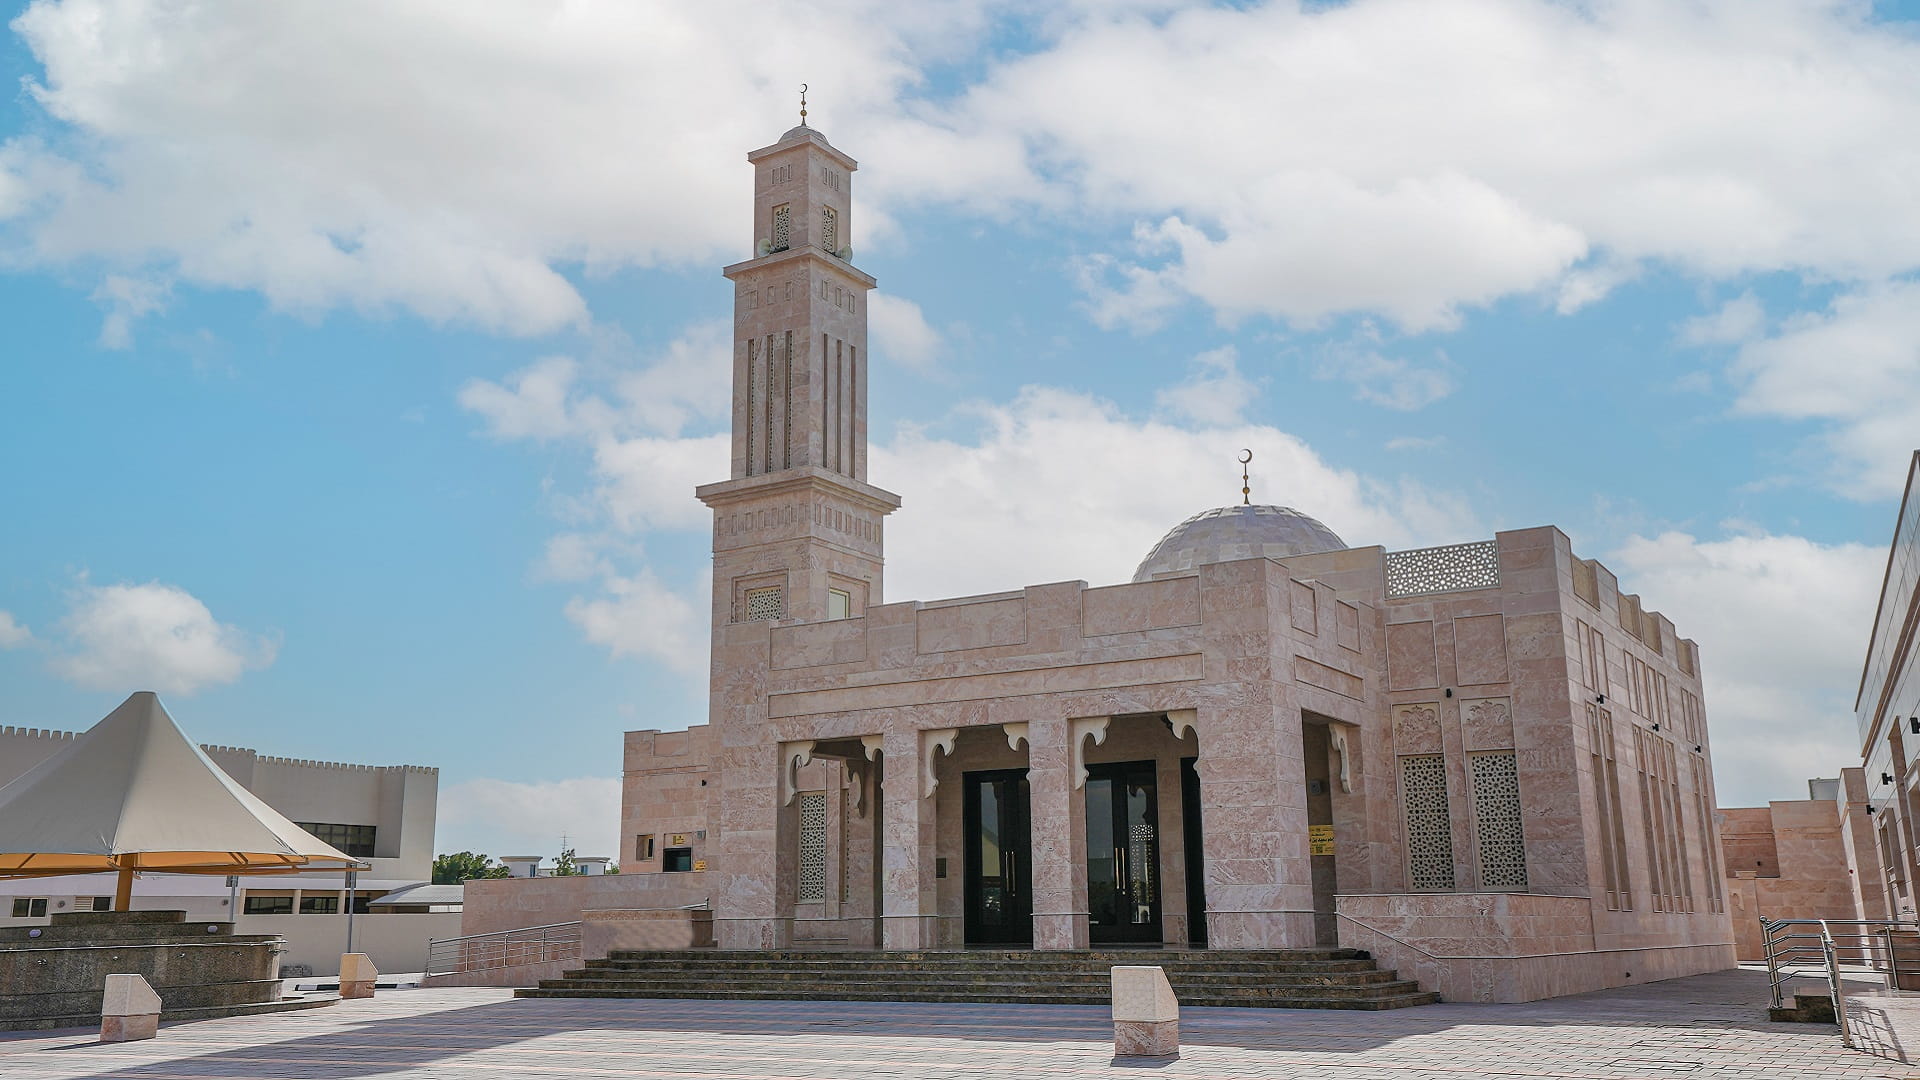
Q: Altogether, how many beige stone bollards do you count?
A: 3